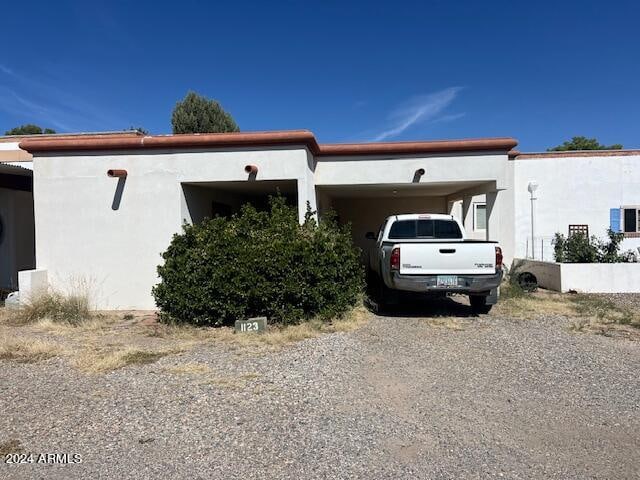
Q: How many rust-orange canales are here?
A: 3